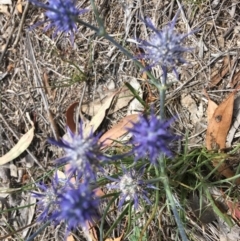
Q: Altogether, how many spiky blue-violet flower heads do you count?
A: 7